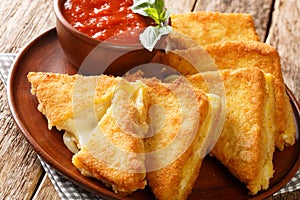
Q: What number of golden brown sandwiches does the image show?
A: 5